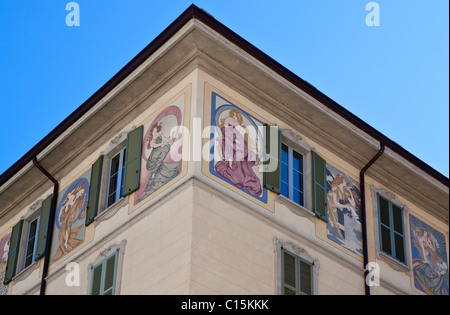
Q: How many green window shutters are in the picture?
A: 12